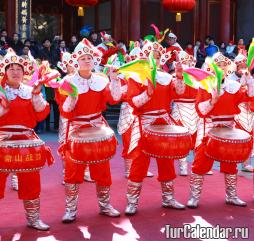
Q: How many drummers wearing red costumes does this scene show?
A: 4